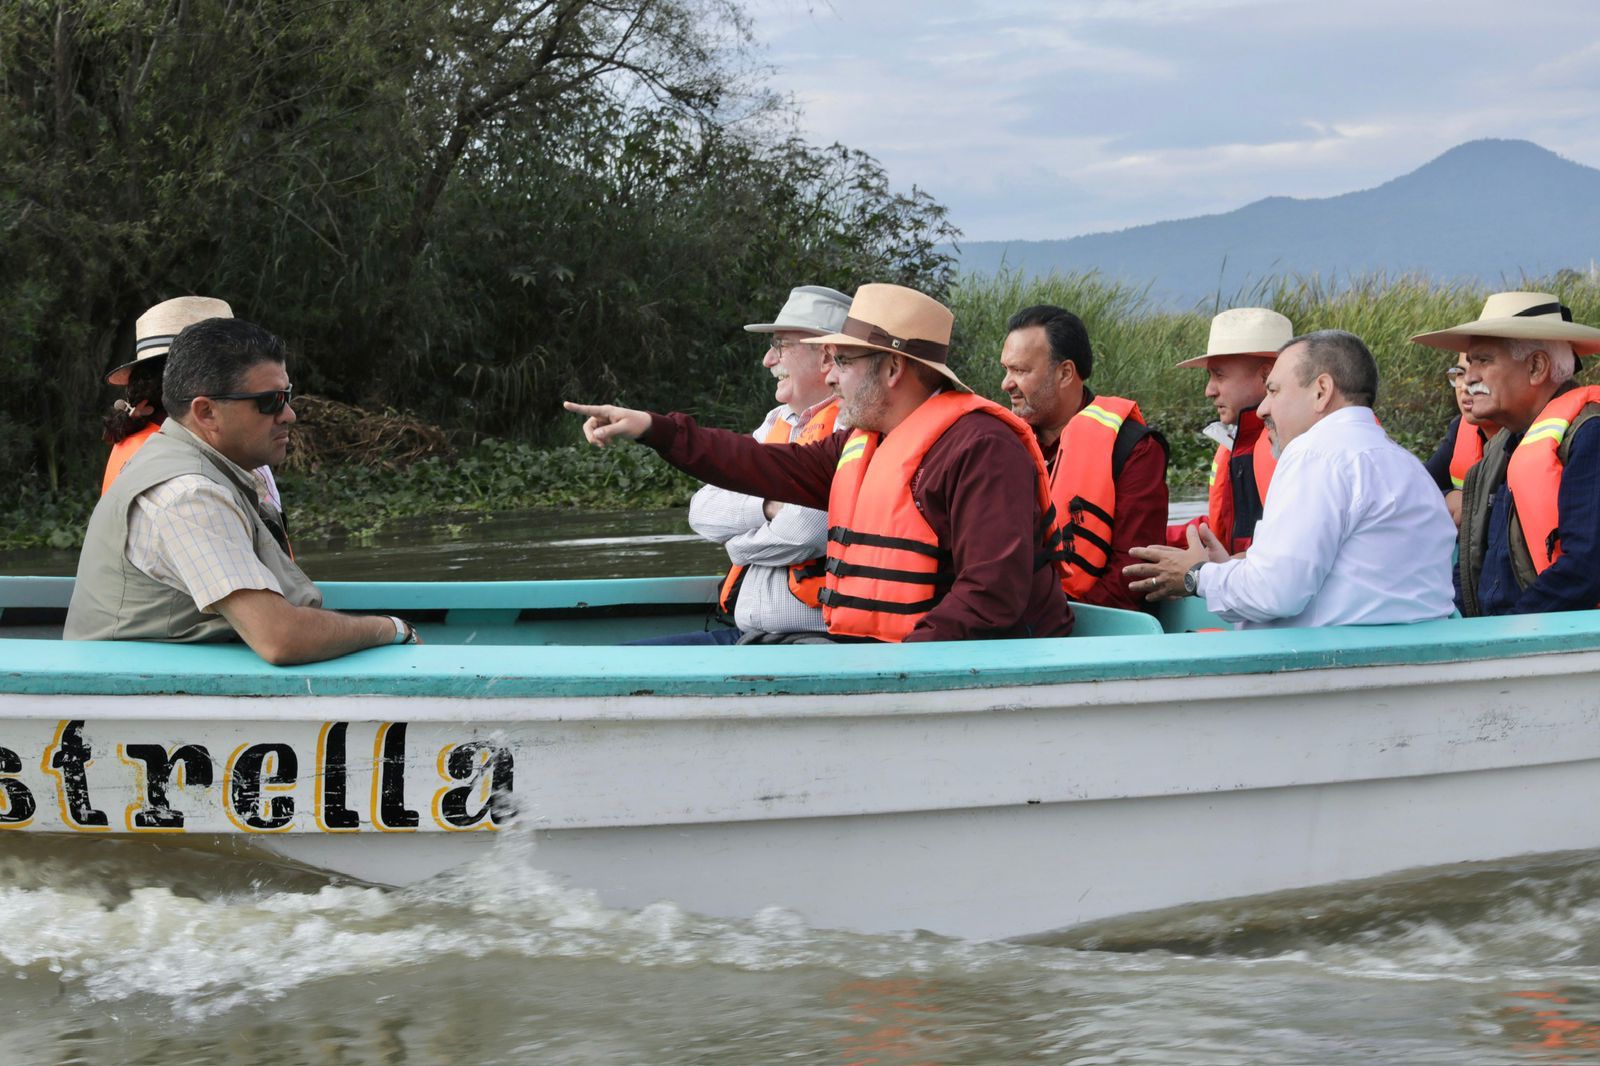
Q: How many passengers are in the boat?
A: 9